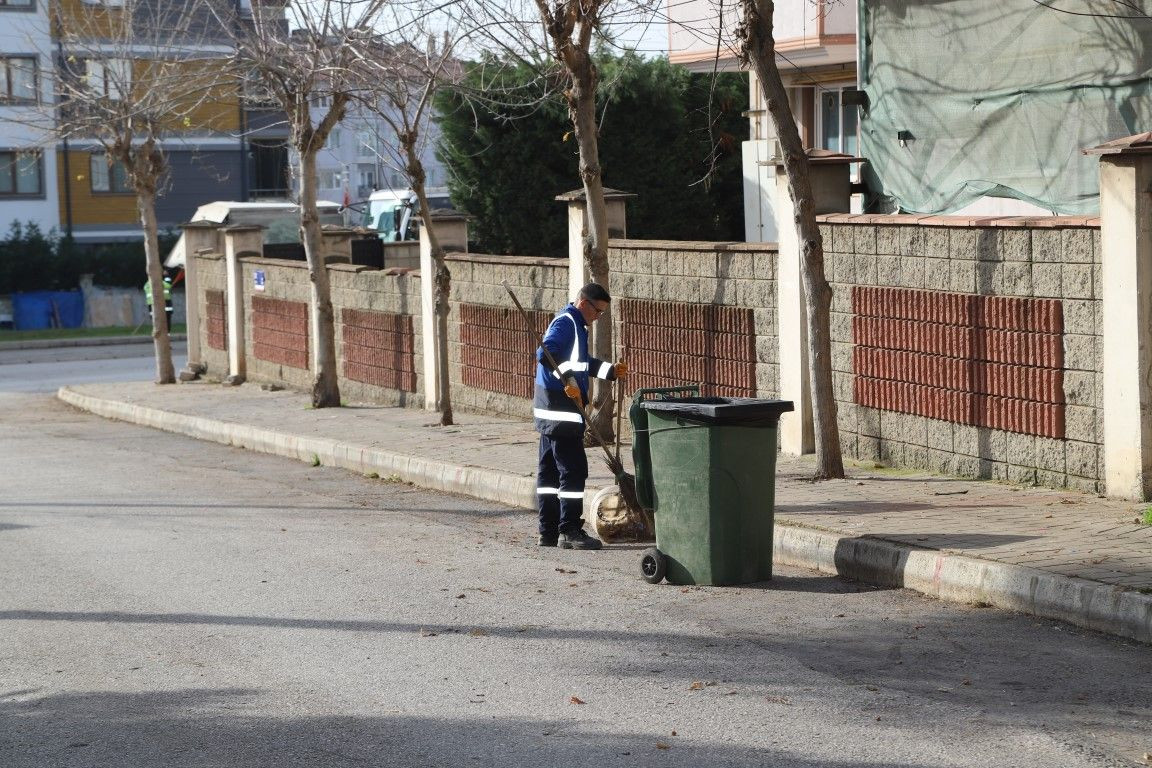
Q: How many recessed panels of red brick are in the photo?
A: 6